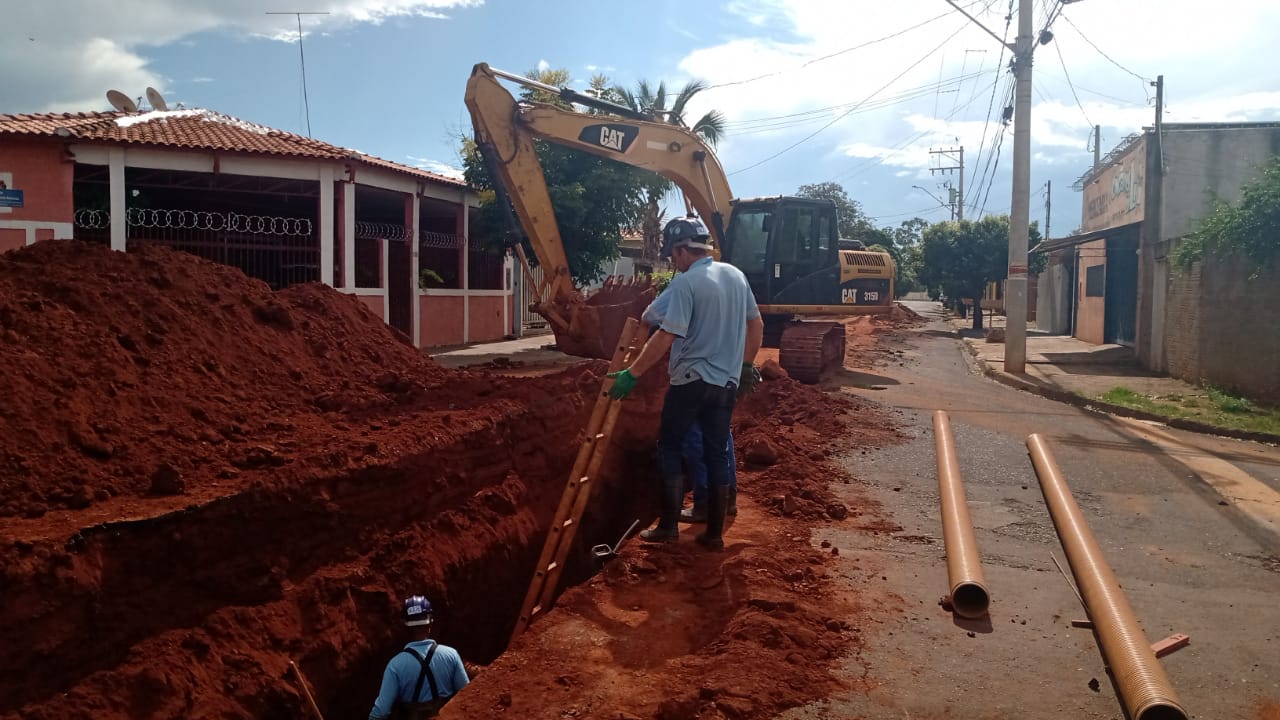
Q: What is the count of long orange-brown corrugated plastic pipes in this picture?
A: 2